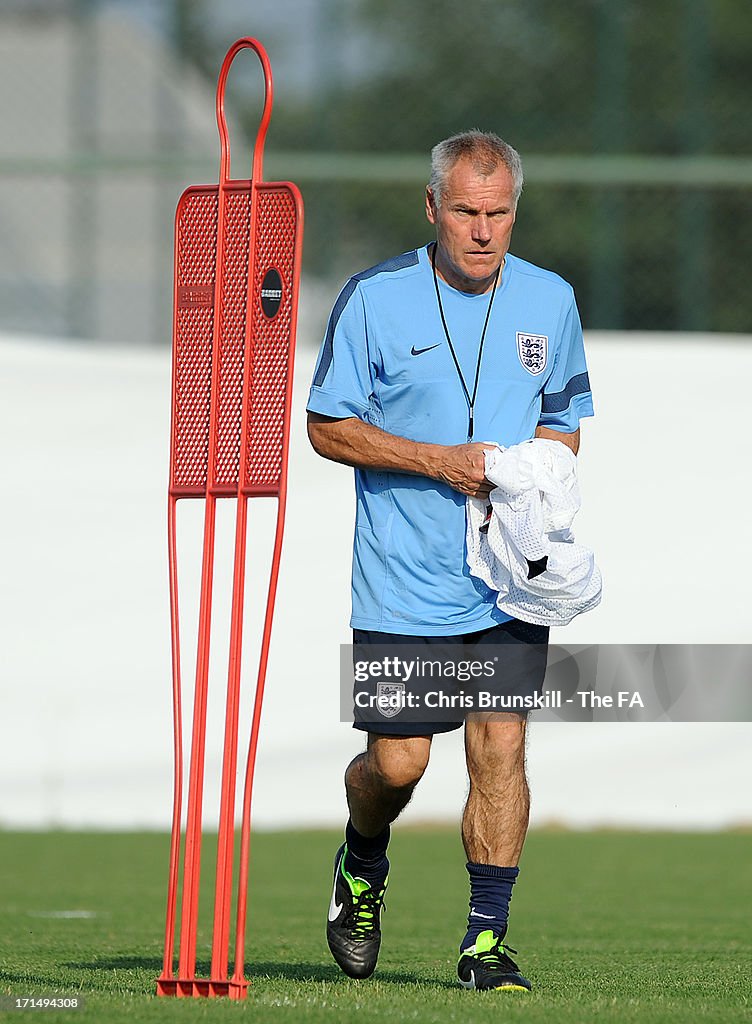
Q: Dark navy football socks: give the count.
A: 2